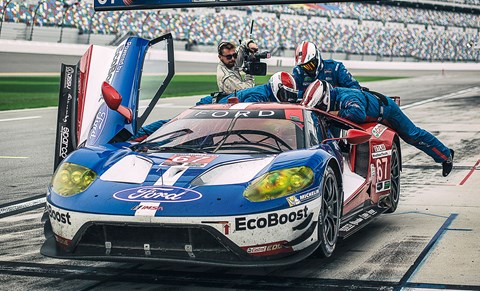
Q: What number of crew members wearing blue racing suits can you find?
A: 3